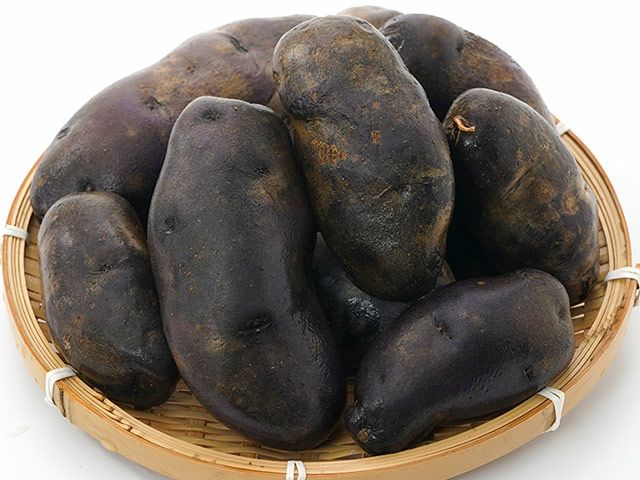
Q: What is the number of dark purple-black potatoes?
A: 9